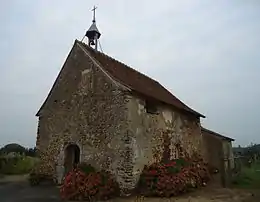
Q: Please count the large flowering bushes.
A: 2